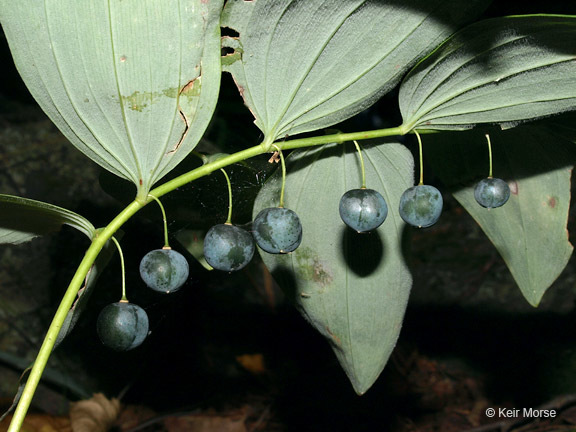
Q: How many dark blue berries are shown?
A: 7